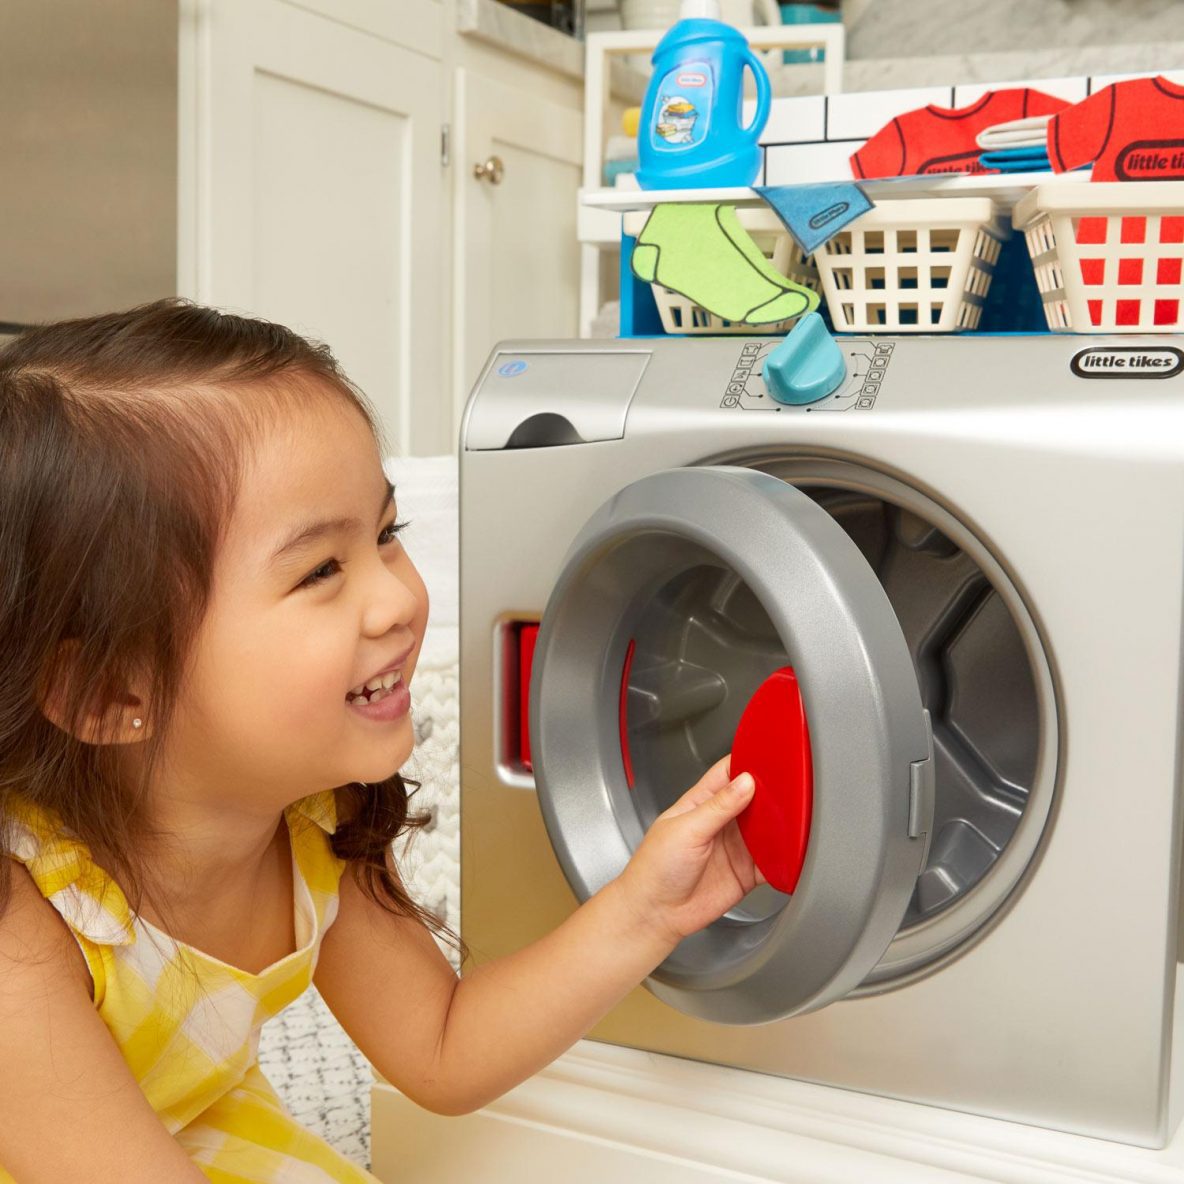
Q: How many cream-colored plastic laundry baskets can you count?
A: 3